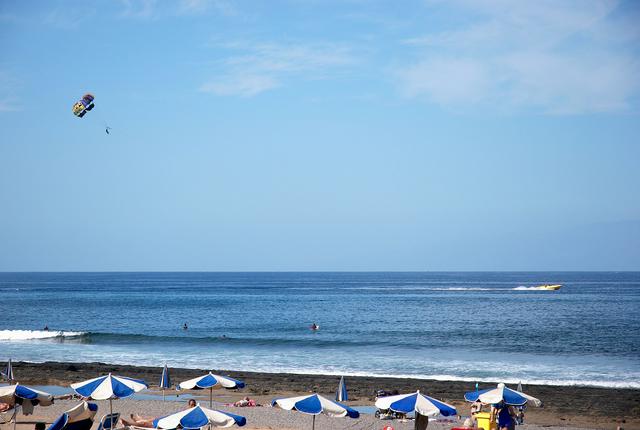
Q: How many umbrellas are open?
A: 7